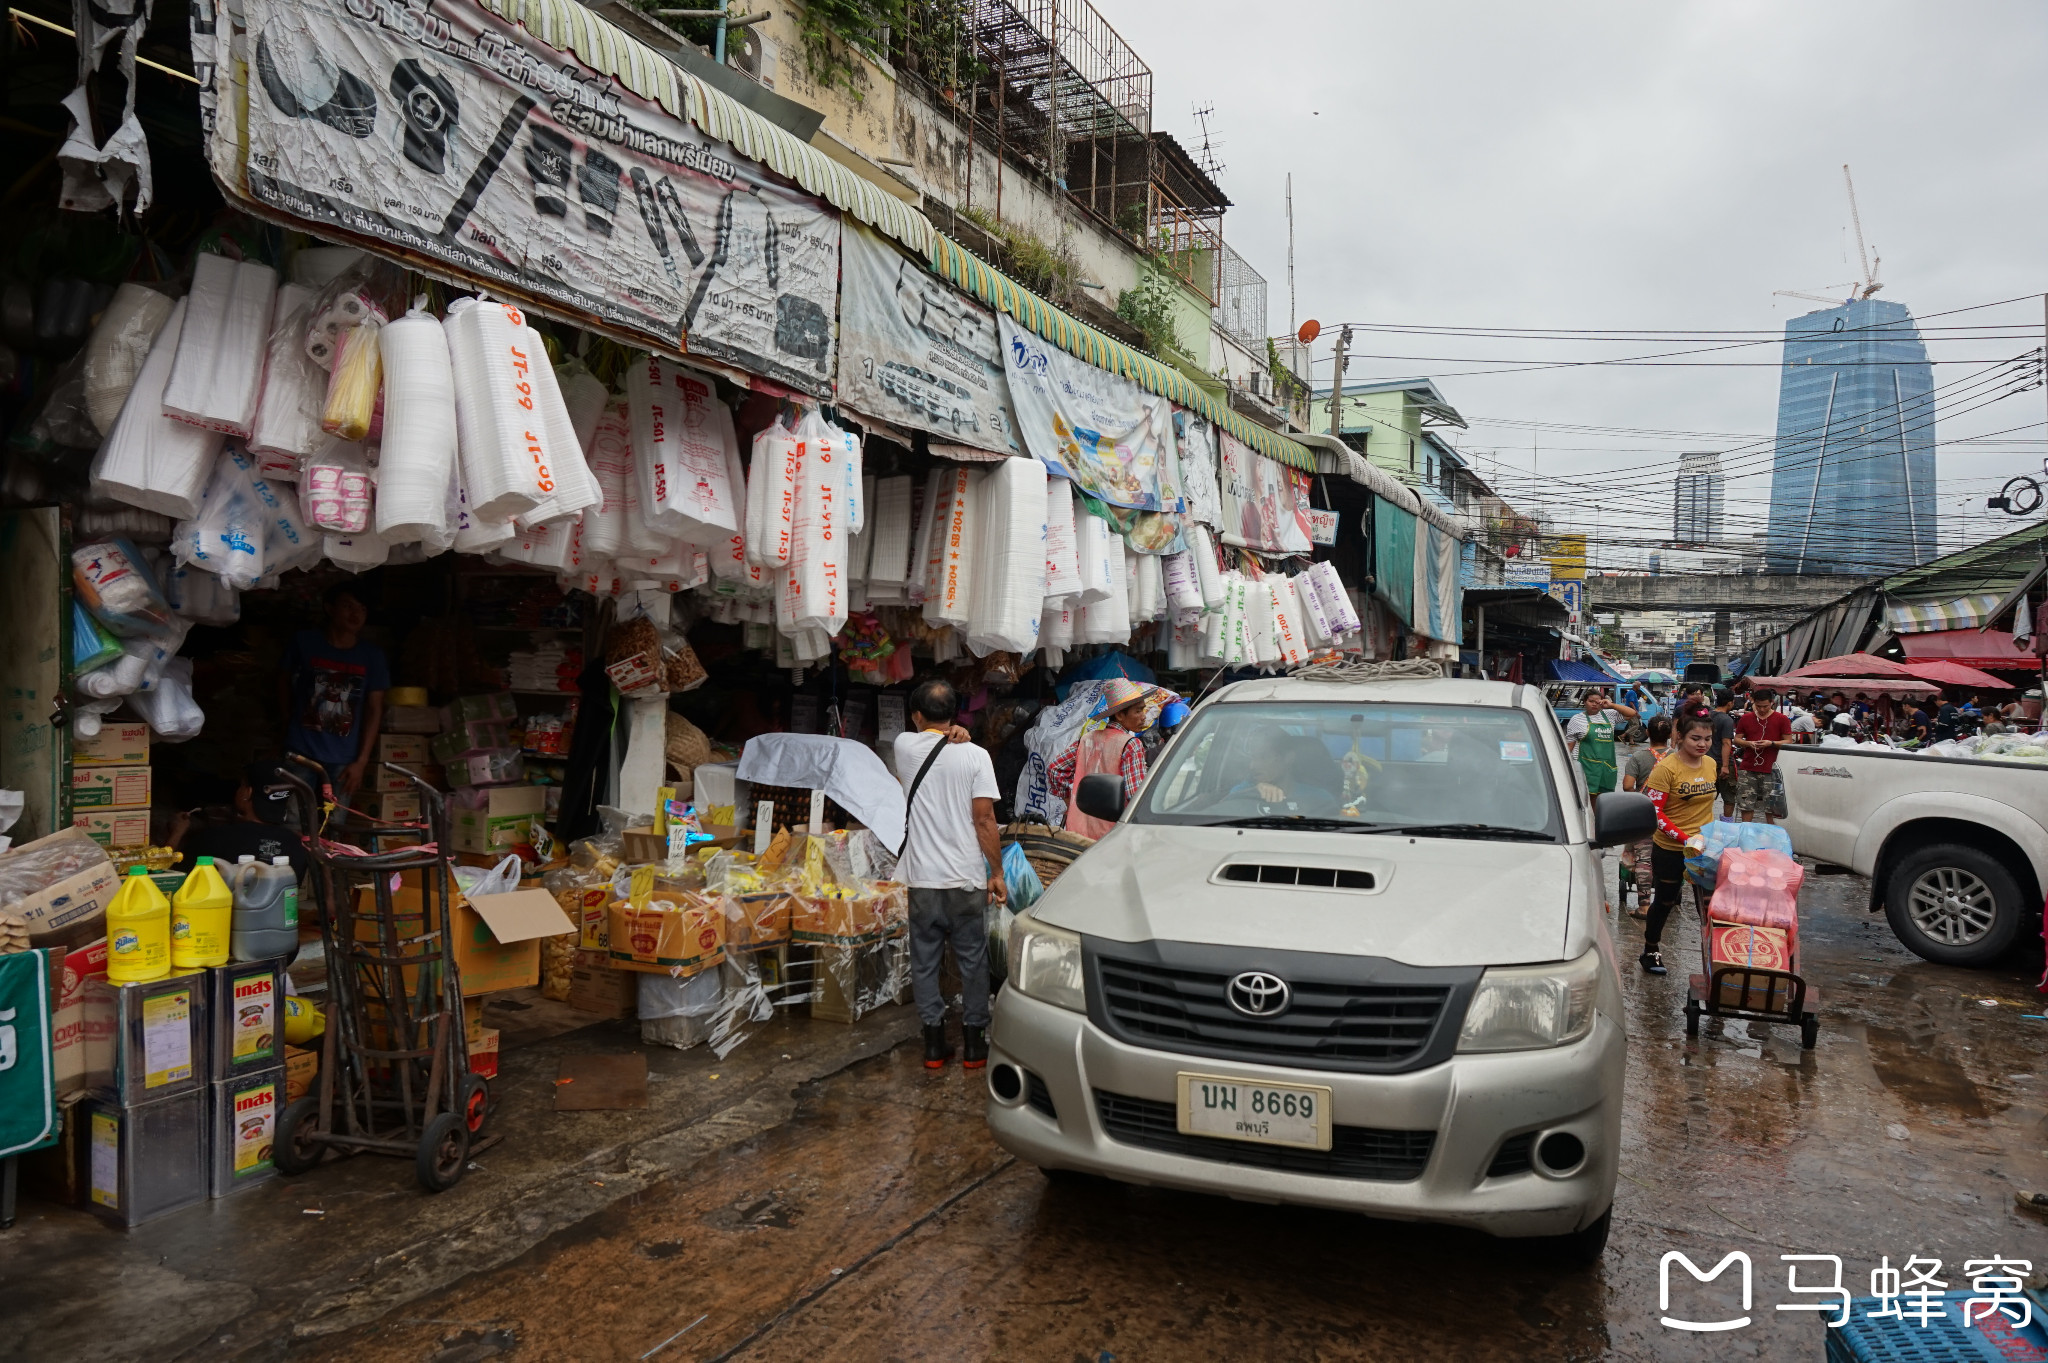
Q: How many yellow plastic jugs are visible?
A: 3